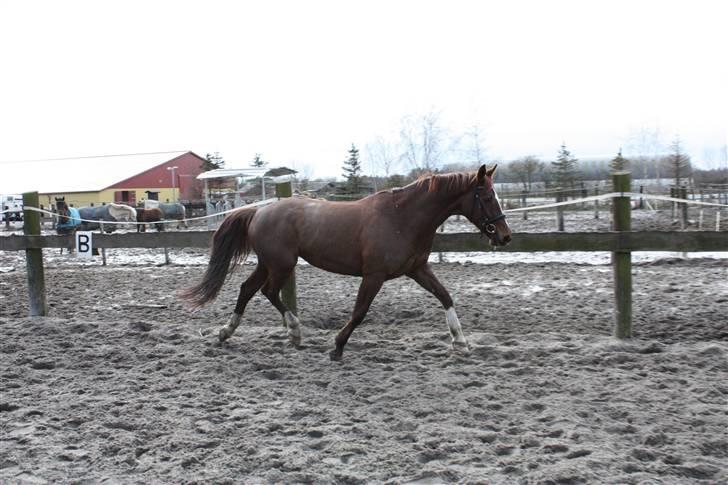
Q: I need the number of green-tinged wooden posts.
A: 3